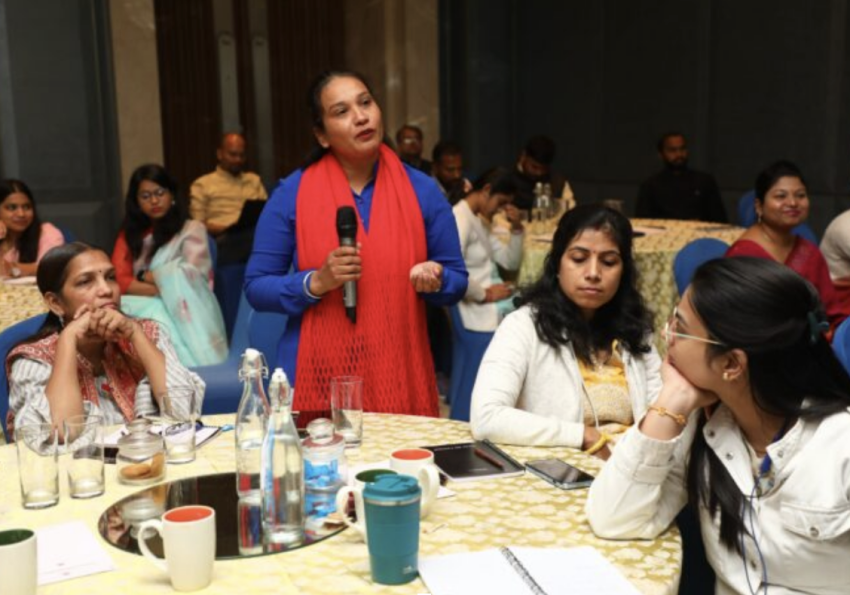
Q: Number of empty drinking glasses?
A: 4